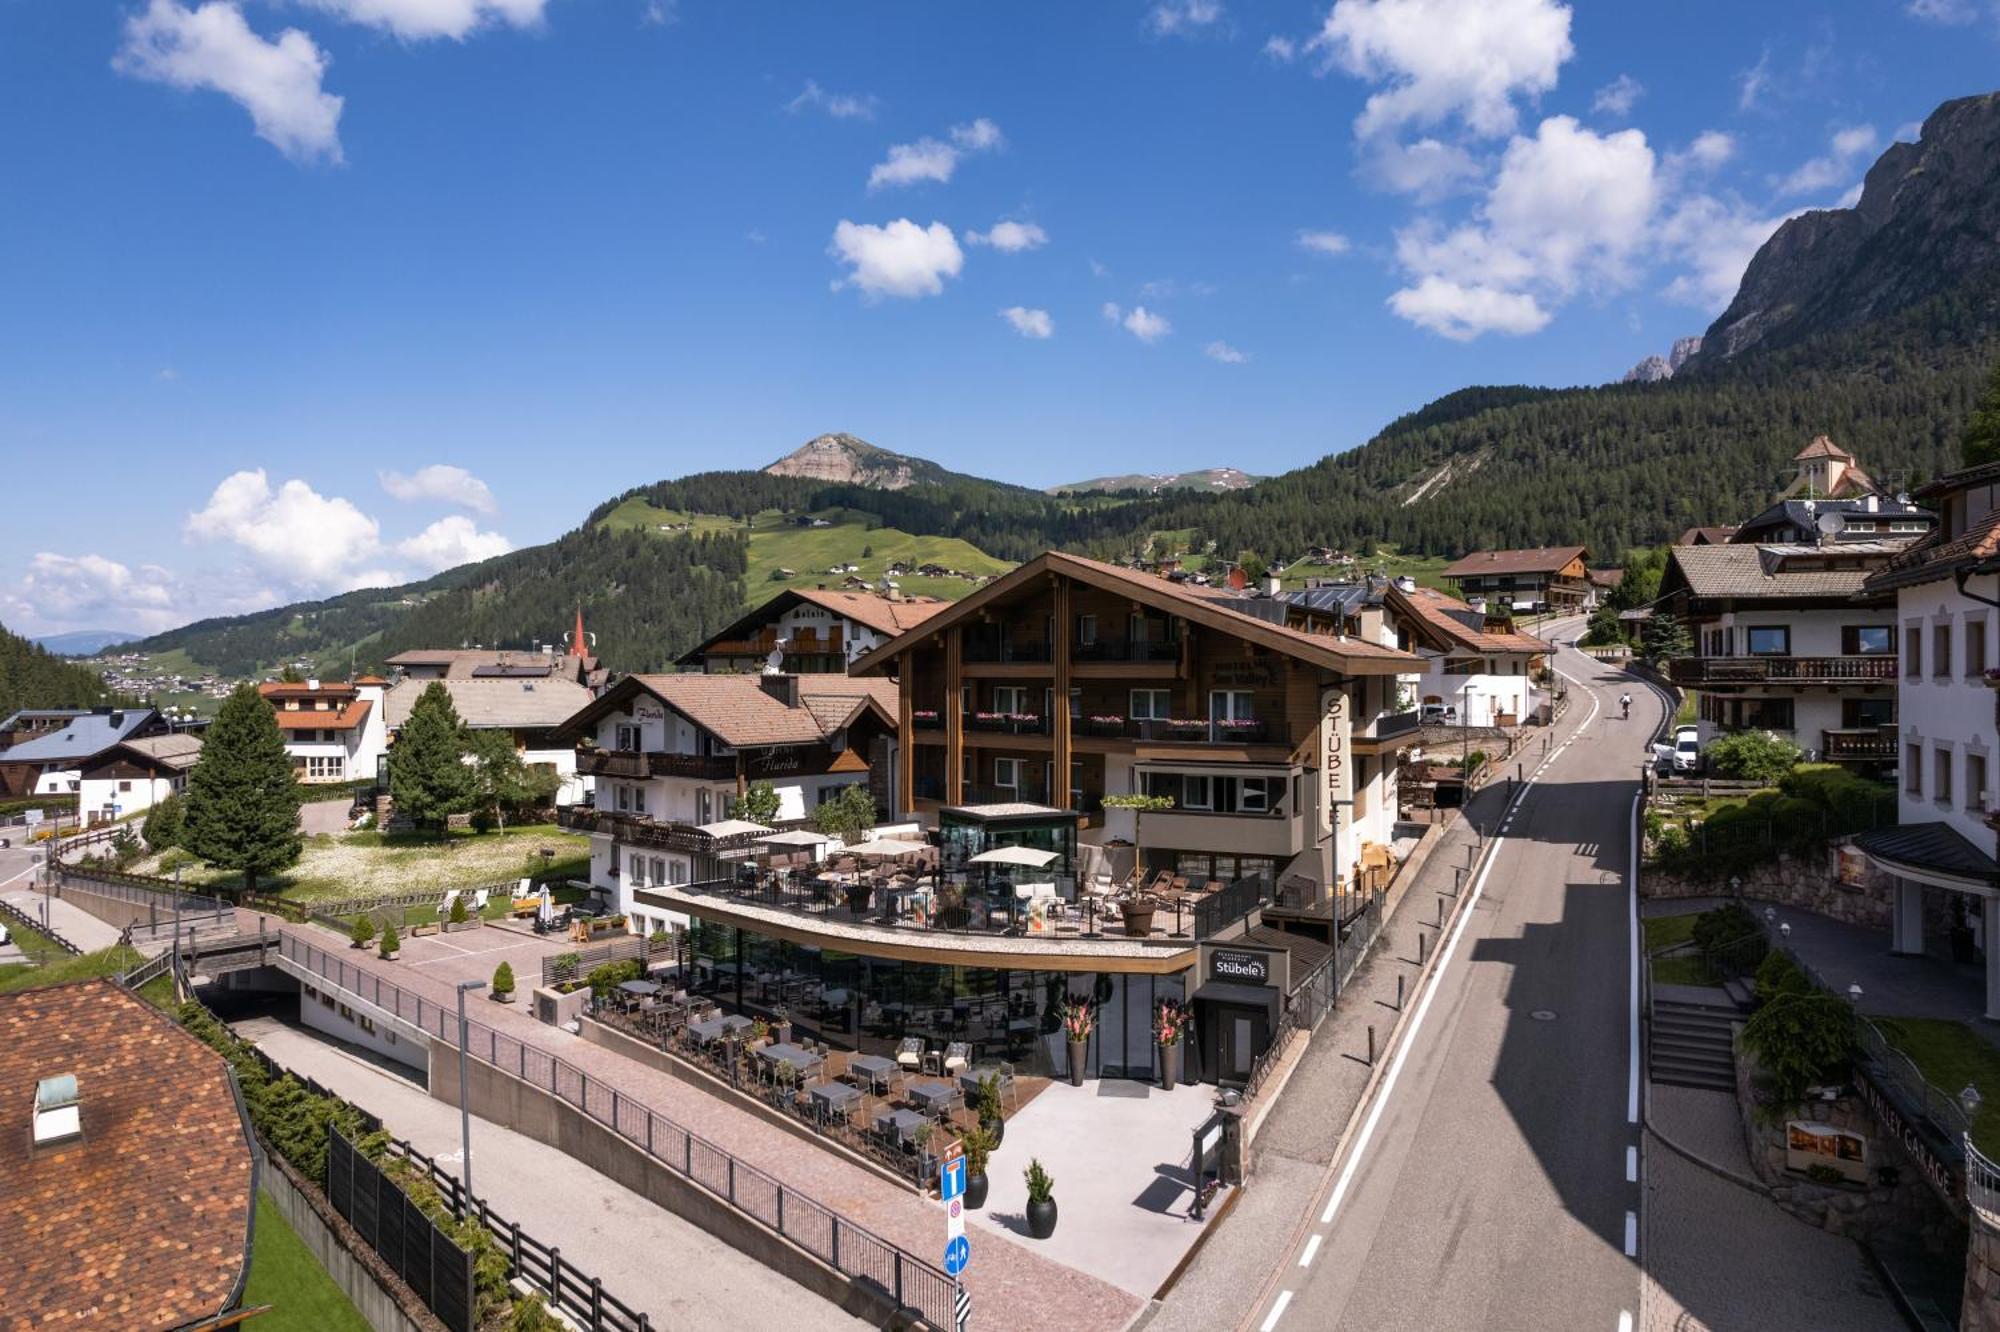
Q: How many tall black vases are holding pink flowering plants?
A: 2